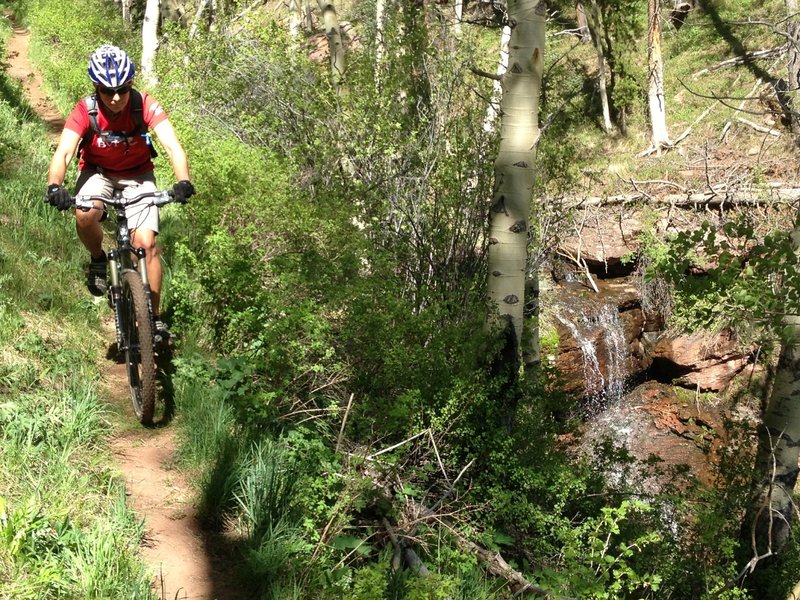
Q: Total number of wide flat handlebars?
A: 1